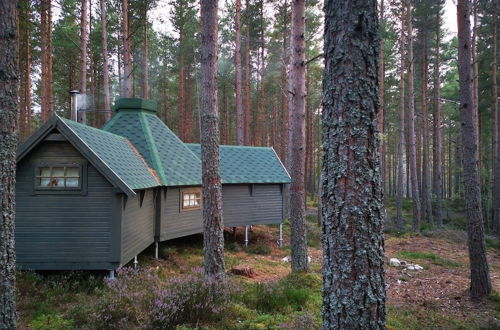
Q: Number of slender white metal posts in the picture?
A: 5